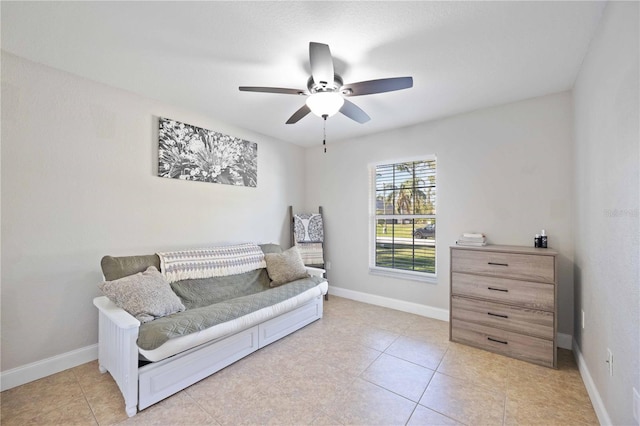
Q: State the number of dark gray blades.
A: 5